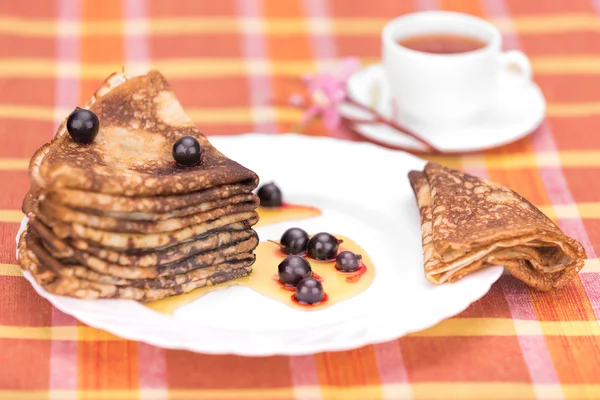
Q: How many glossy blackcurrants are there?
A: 8